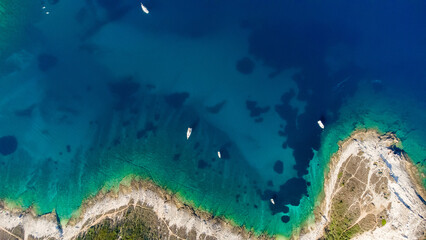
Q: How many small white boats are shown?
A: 5